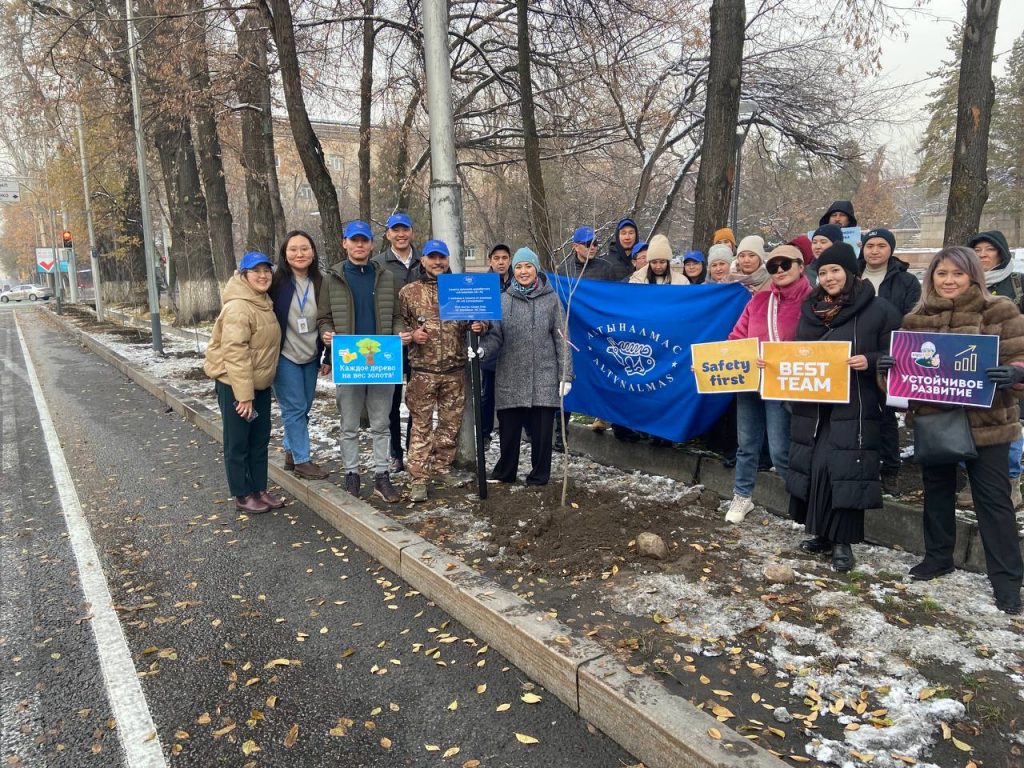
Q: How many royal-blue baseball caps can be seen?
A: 8